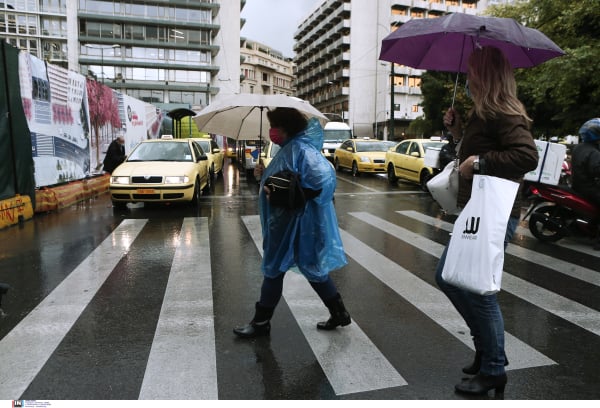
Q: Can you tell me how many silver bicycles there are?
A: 0